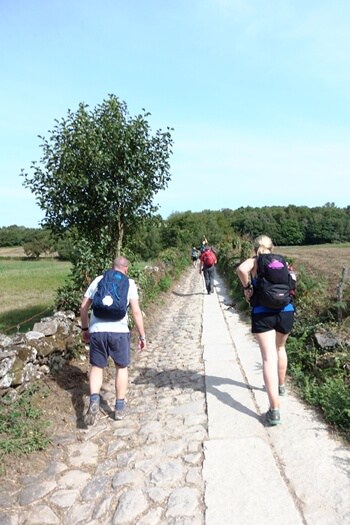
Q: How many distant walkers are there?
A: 3